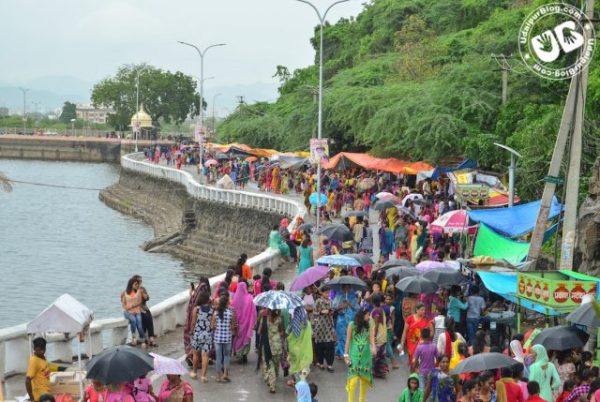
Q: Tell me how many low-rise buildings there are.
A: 1